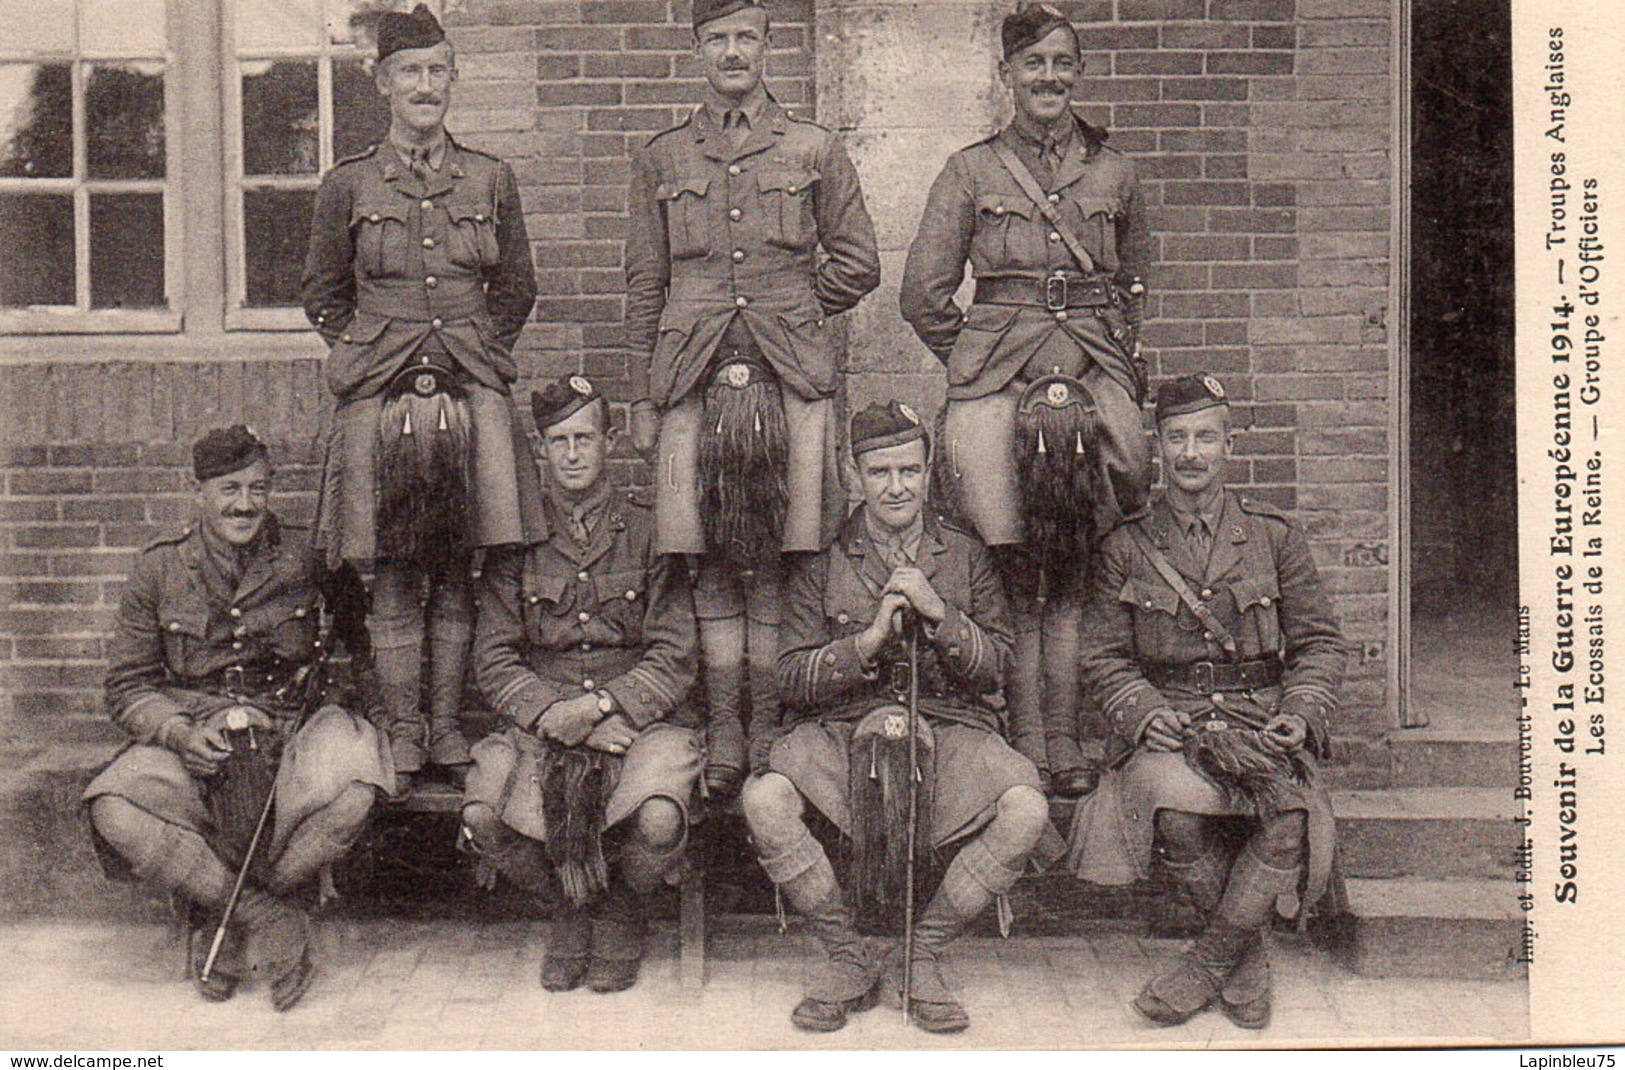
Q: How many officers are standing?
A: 3